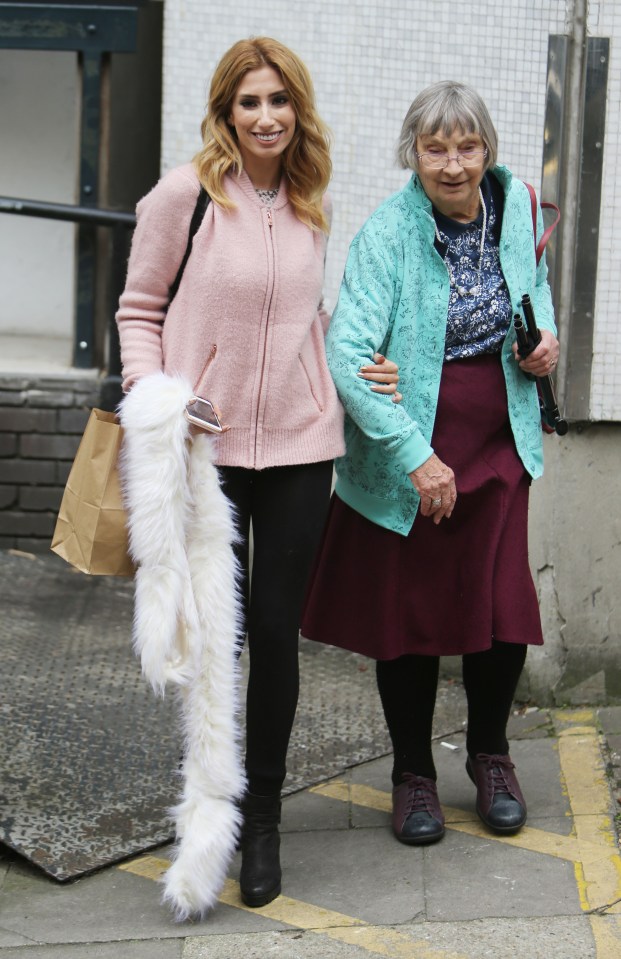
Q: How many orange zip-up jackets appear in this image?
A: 0